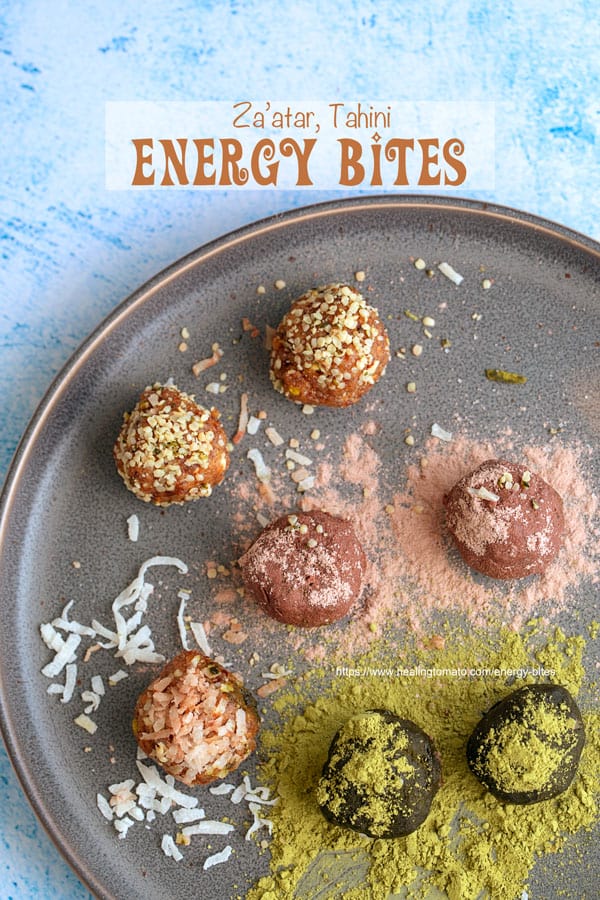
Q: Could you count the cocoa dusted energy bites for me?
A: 2